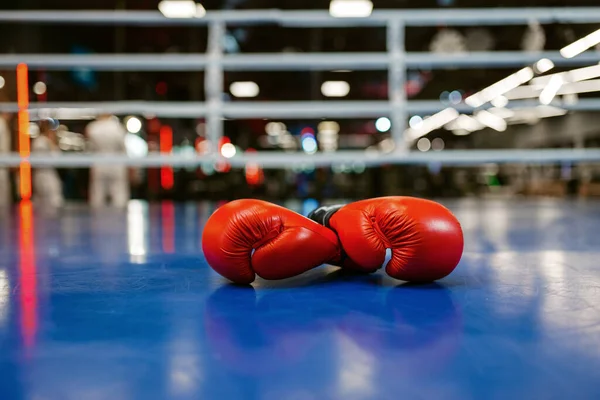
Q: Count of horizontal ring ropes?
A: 4